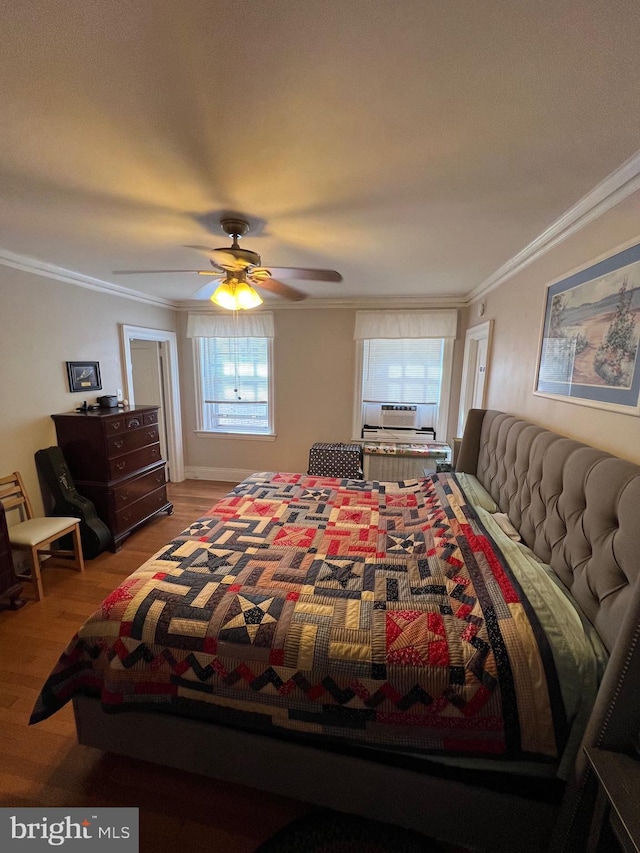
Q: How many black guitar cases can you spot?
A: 1